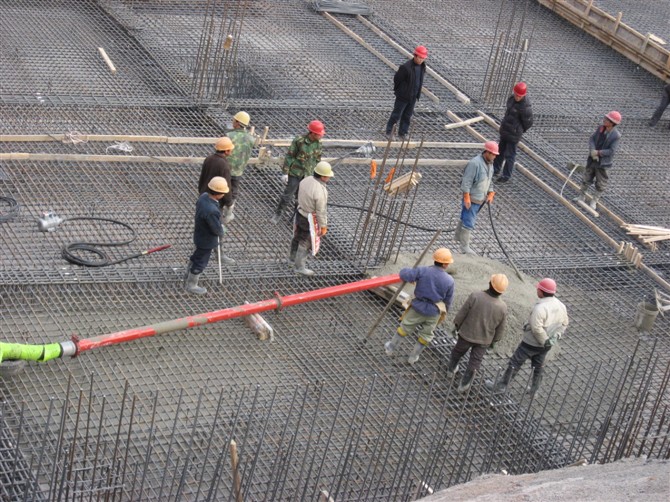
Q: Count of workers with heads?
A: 12